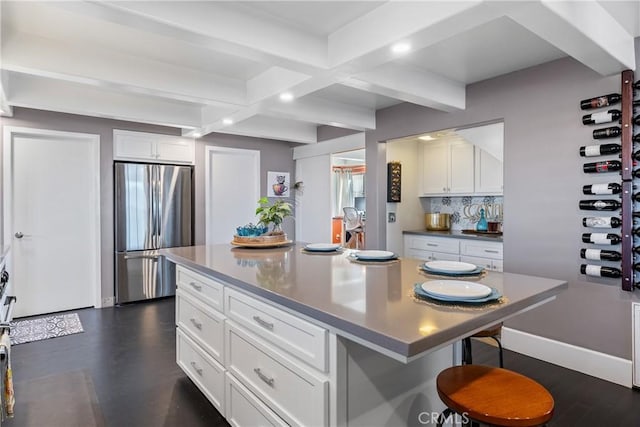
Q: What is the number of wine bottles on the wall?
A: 11